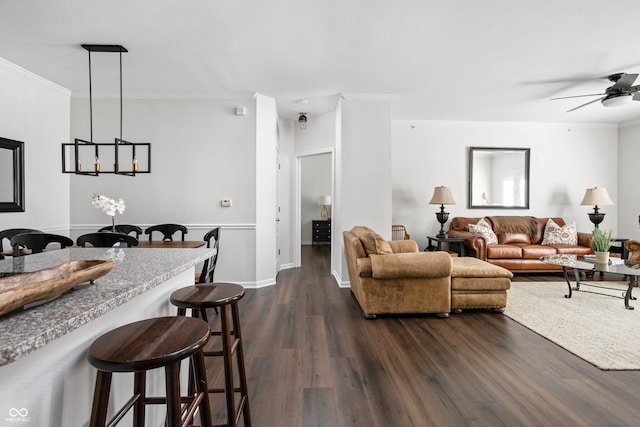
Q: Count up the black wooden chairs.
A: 6